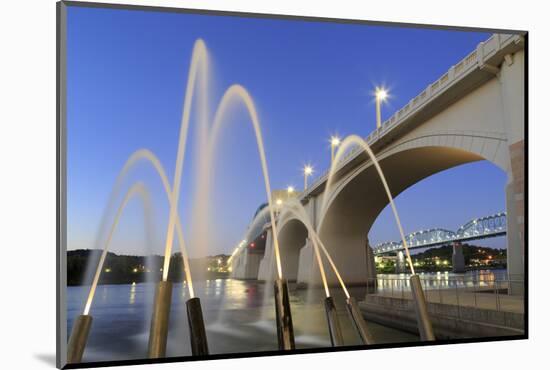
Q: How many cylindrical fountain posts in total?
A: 7